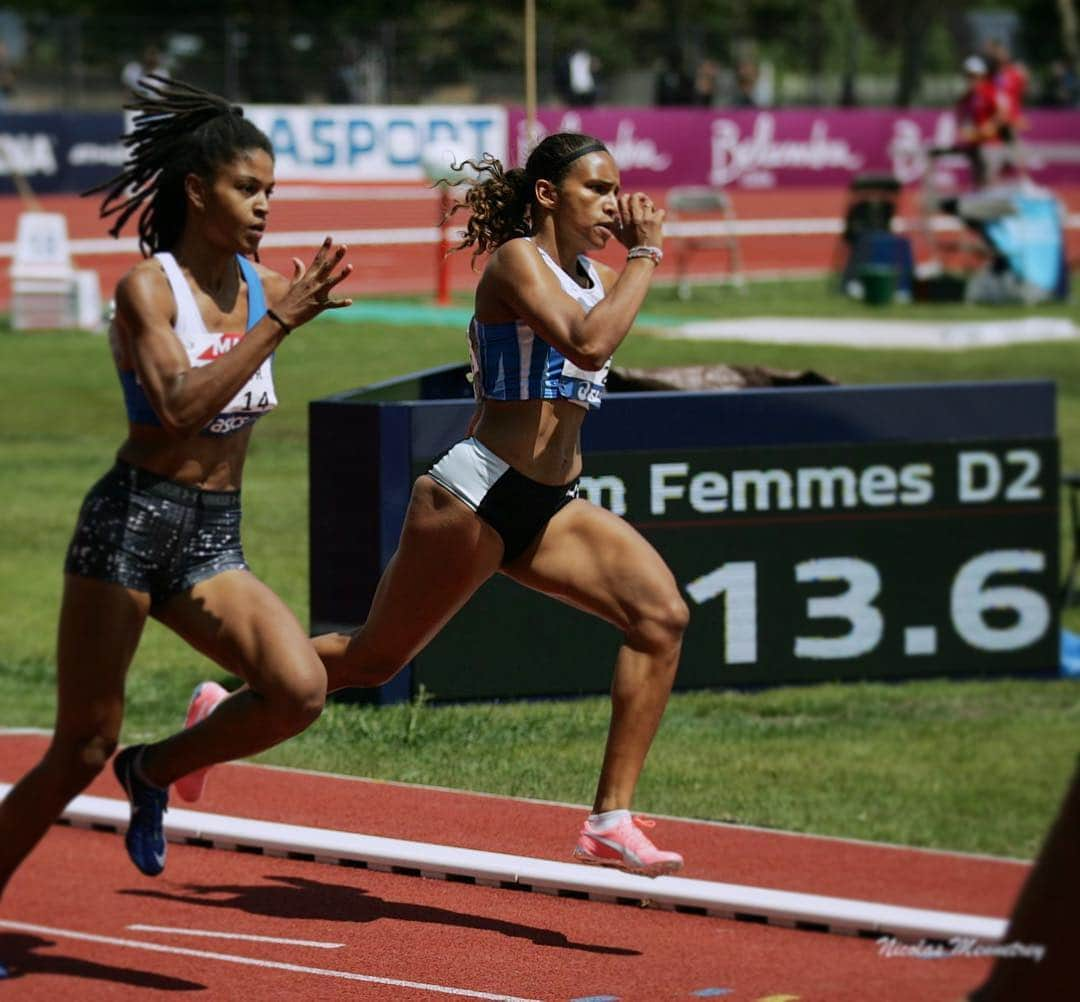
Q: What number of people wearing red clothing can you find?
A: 2